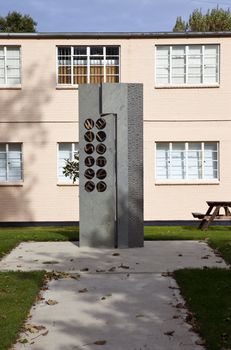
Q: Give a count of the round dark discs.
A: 12